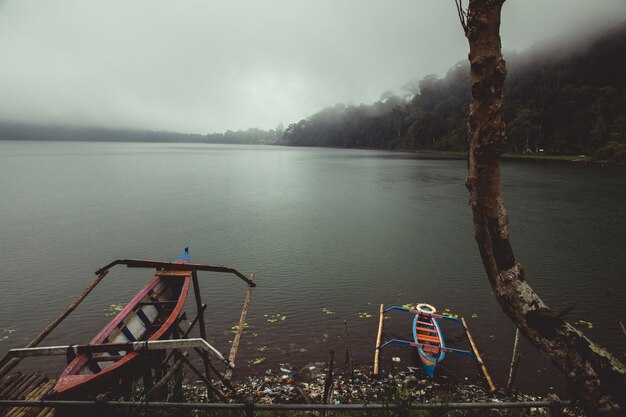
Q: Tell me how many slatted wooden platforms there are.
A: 1